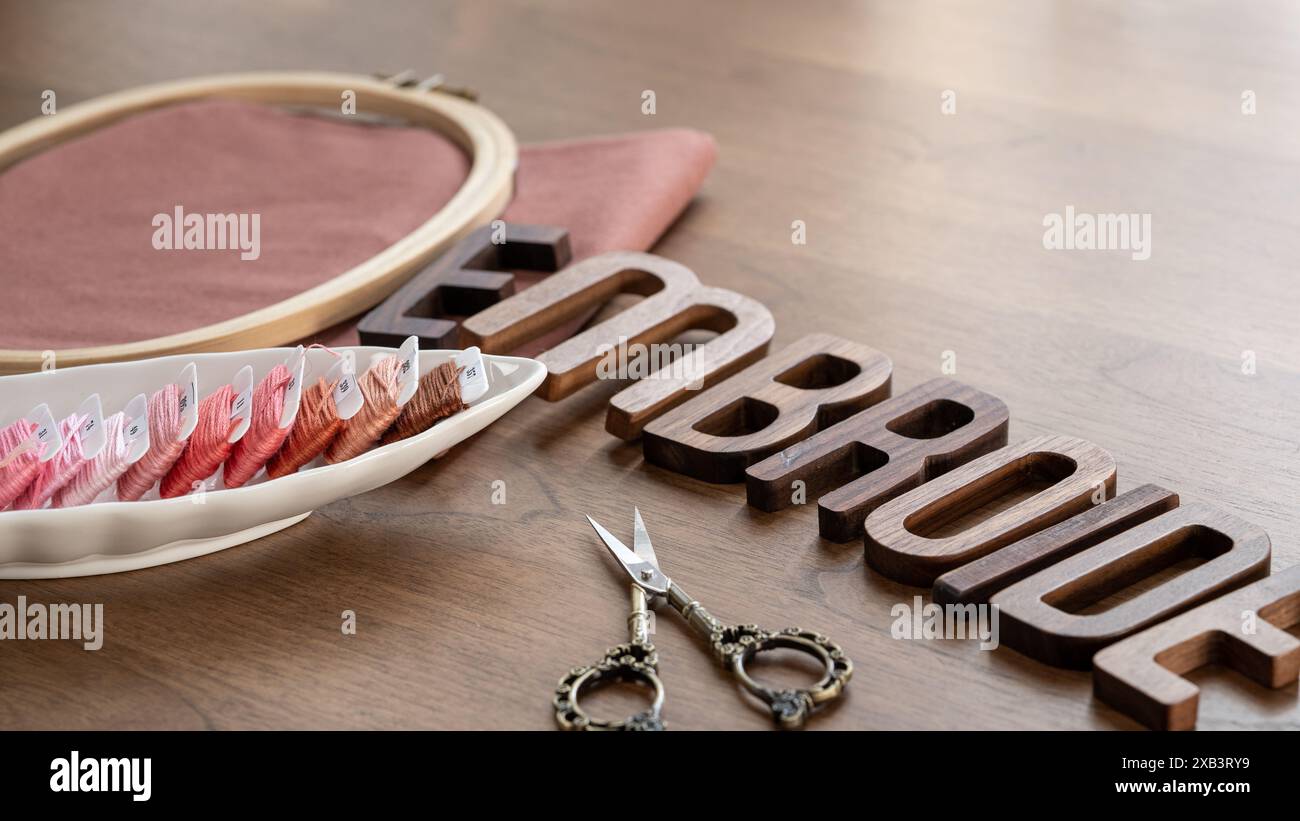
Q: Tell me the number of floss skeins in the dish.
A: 9